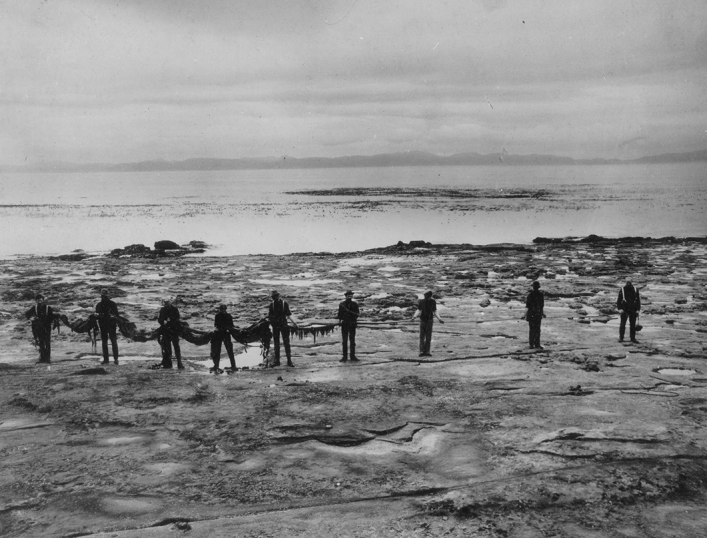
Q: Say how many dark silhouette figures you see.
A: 9